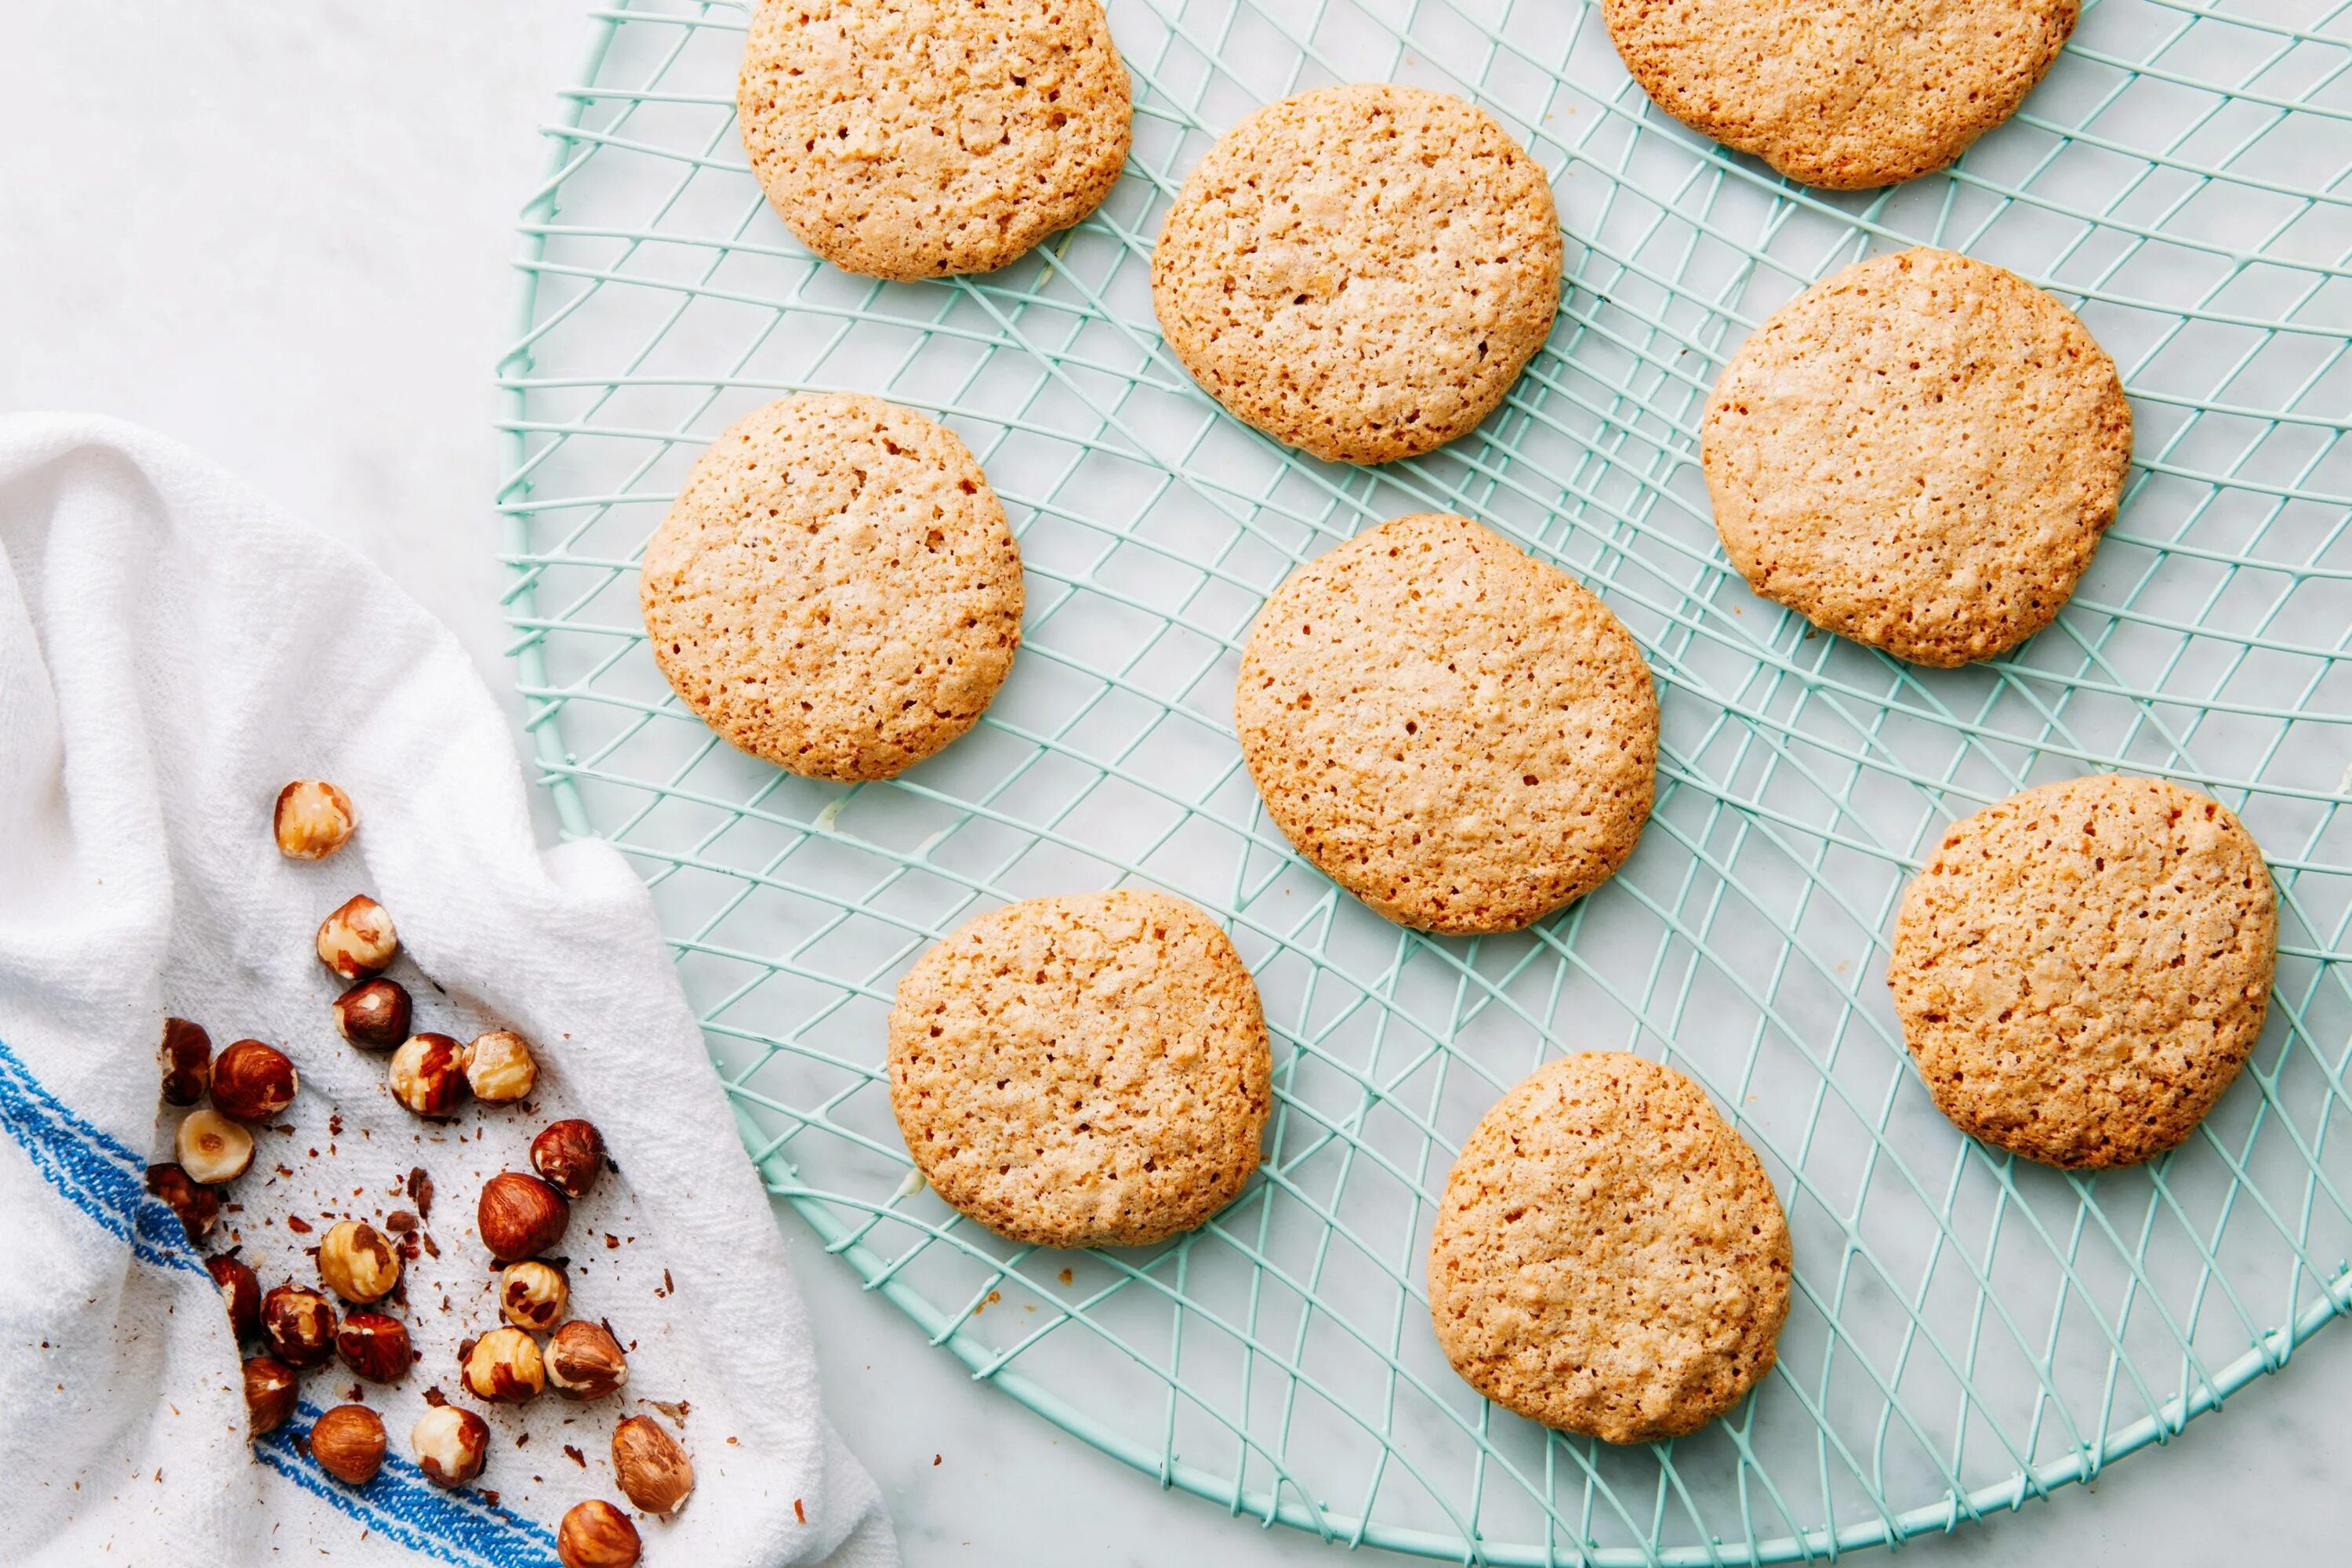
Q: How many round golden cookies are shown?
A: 9